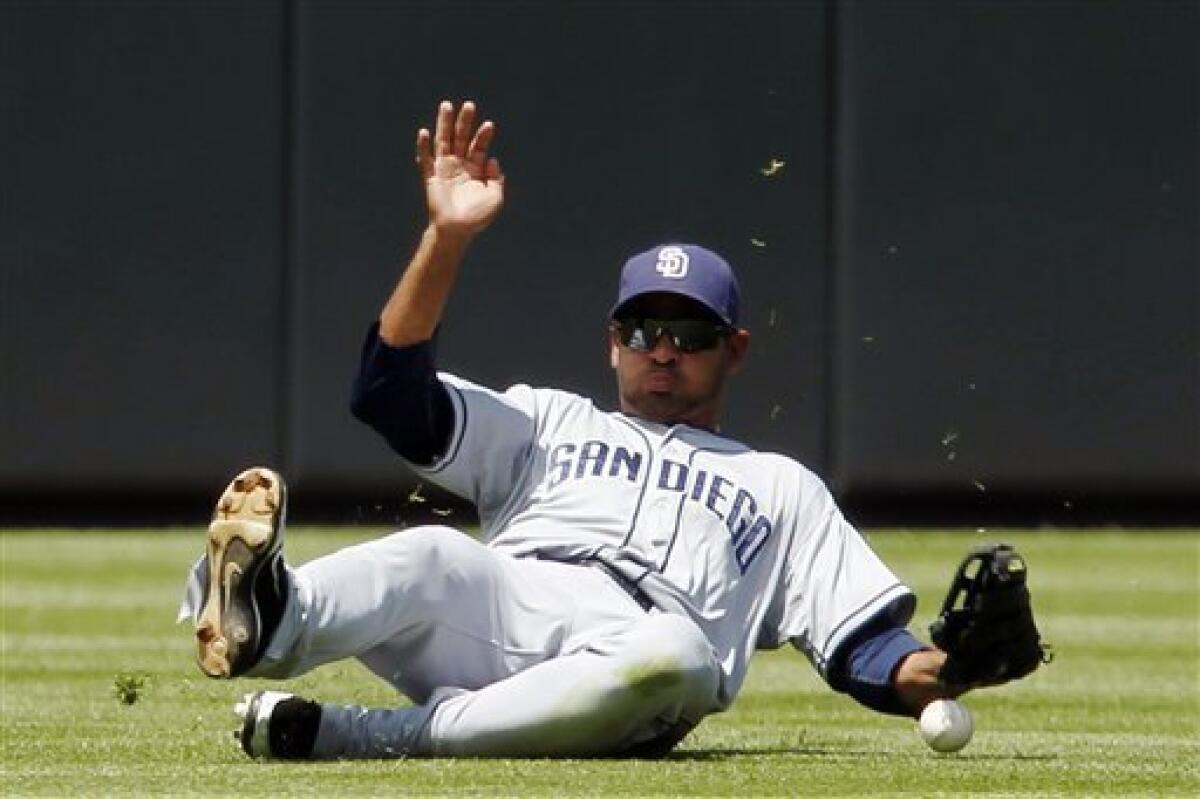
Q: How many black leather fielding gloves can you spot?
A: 1